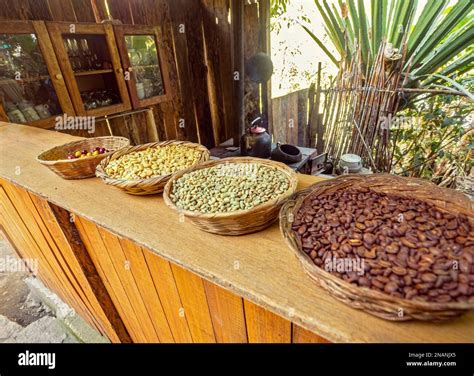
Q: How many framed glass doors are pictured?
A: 3